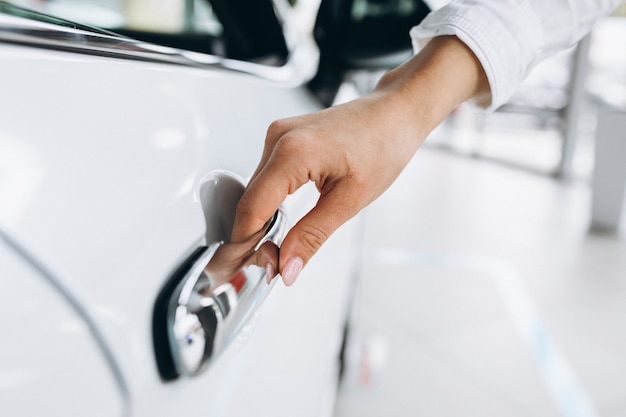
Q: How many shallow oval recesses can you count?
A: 1